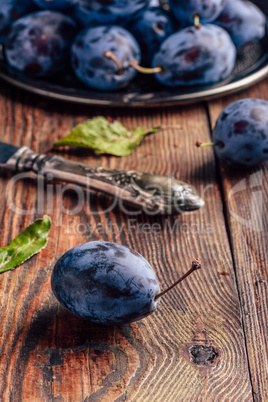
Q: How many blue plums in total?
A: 11